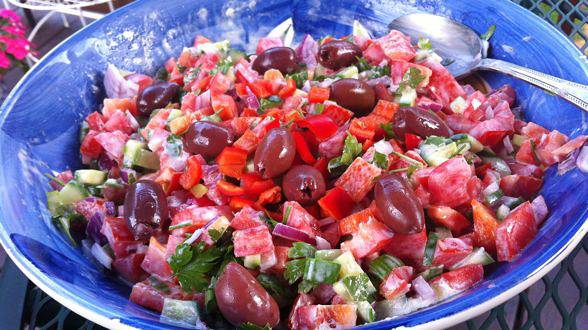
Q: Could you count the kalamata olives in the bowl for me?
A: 11